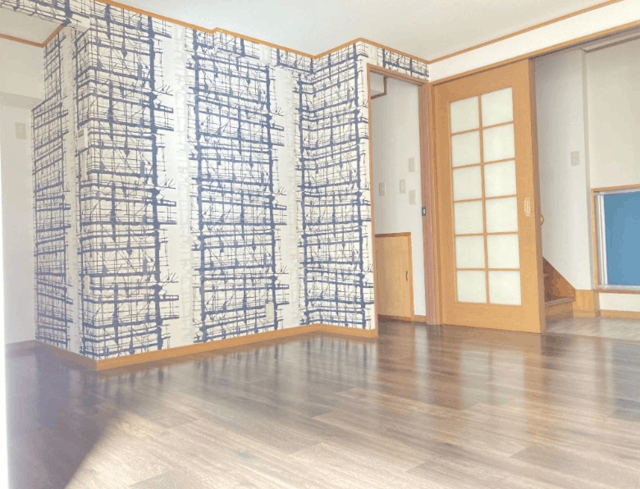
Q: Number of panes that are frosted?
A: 12